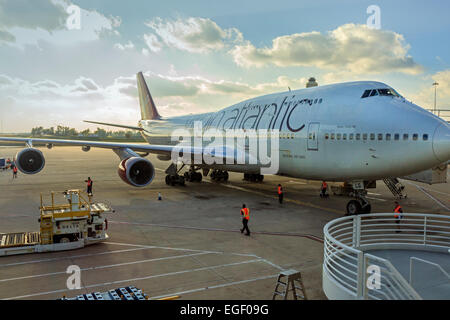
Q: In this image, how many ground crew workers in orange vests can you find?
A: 6